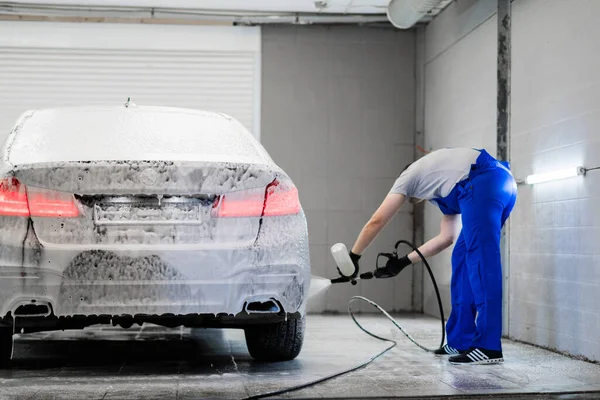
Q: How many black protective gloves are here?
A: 2